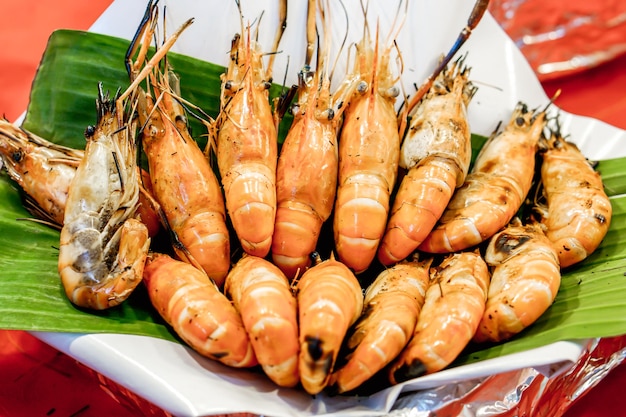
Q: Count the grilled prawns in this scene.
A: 15